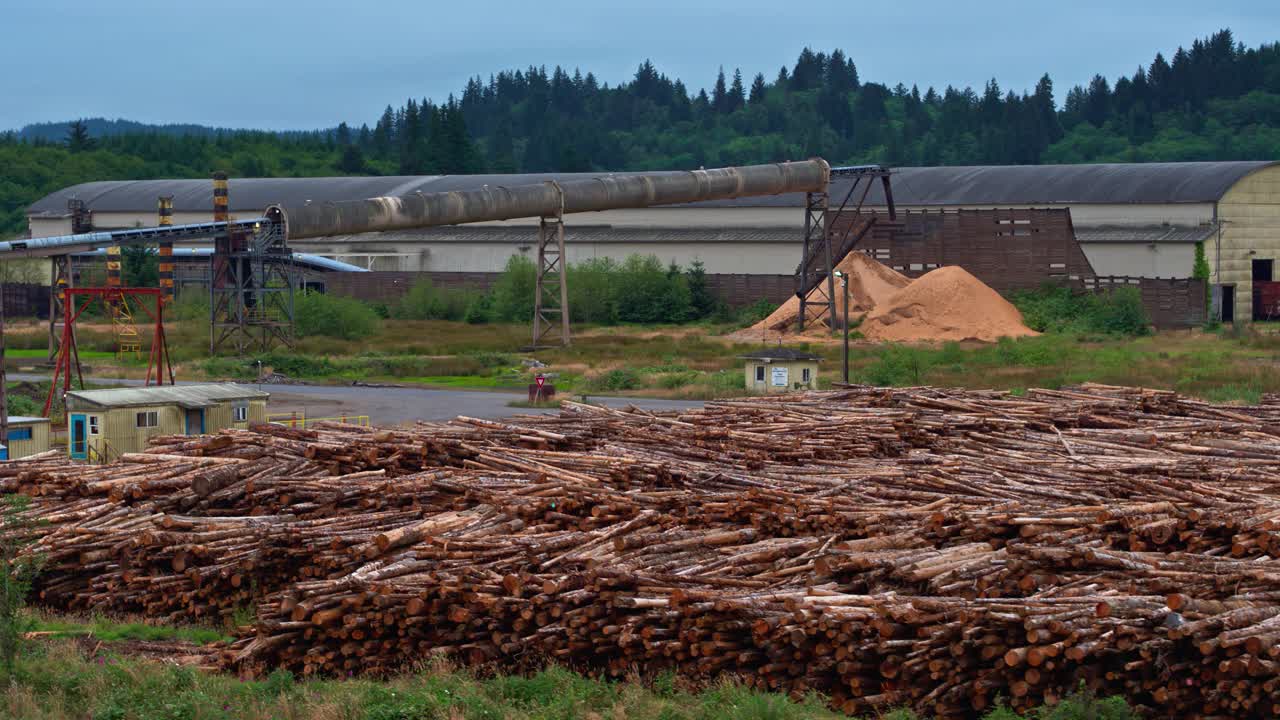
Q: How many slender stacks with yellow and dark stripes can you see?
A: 3